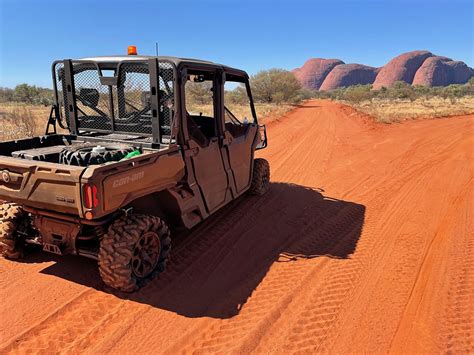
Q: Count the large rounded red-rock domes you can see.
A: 4